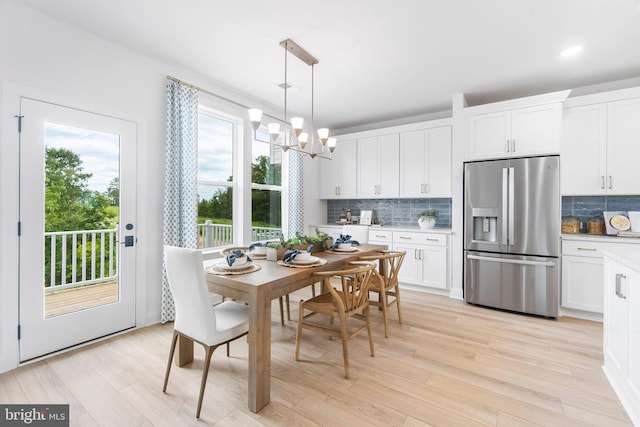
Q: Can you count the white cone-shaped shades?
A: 6